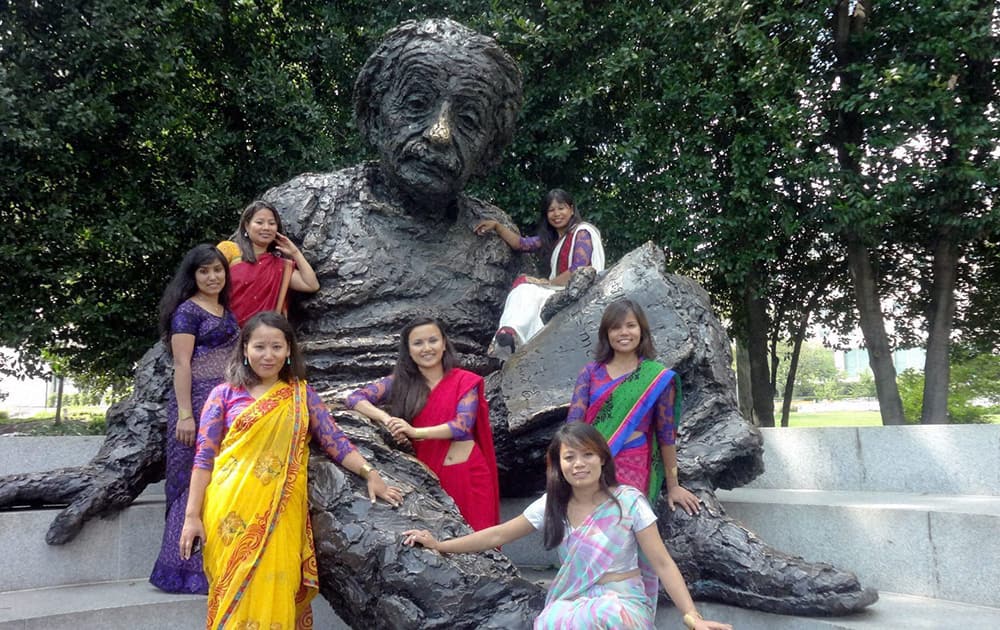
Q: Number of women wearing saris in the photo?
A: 7